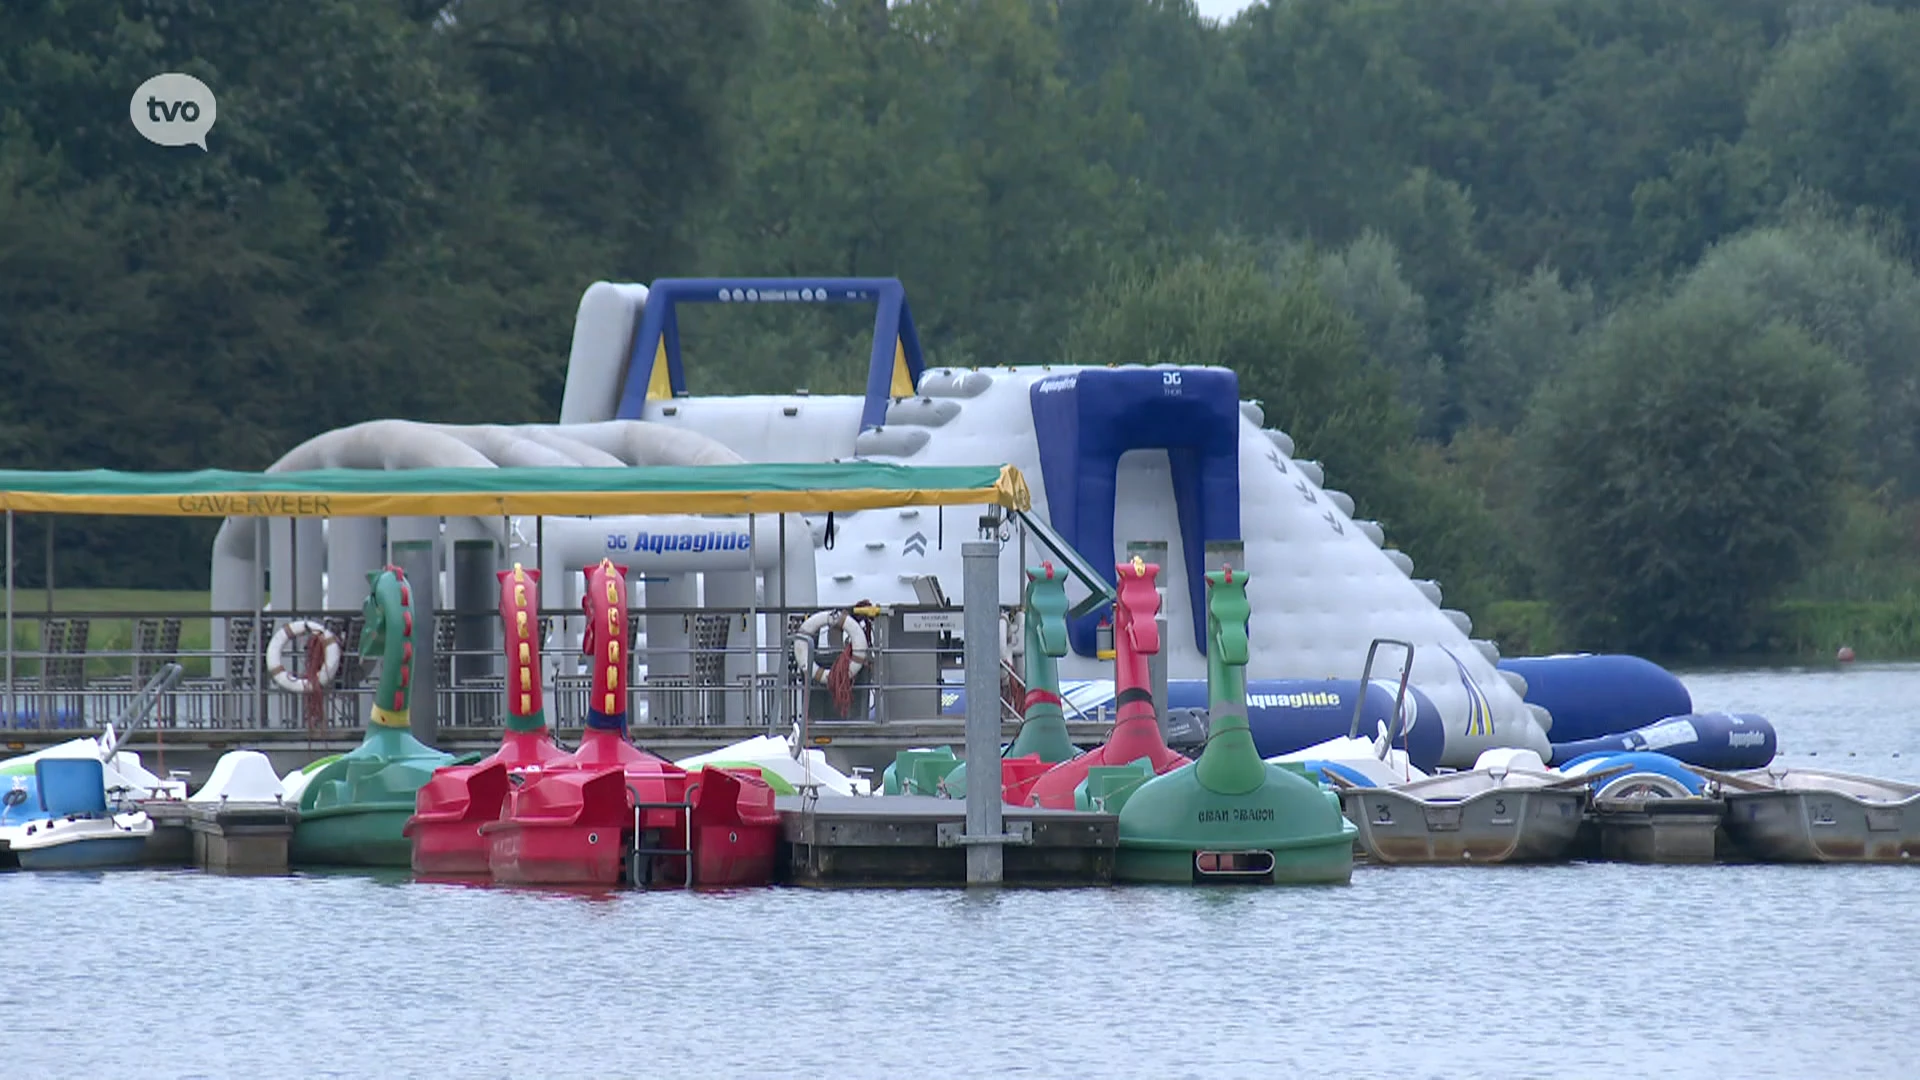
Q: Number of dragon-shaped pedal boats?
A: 6